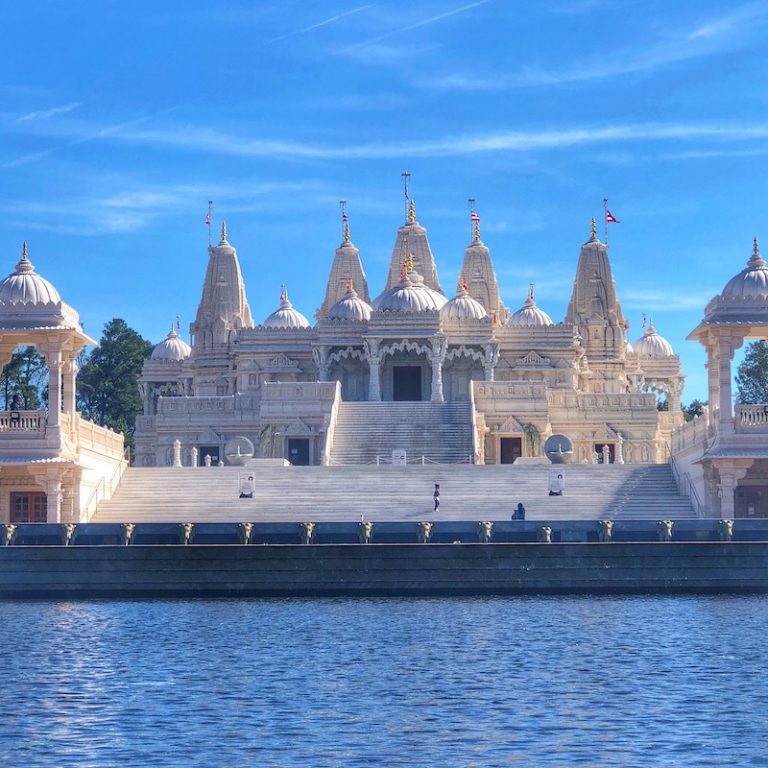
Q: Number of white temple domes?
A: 9